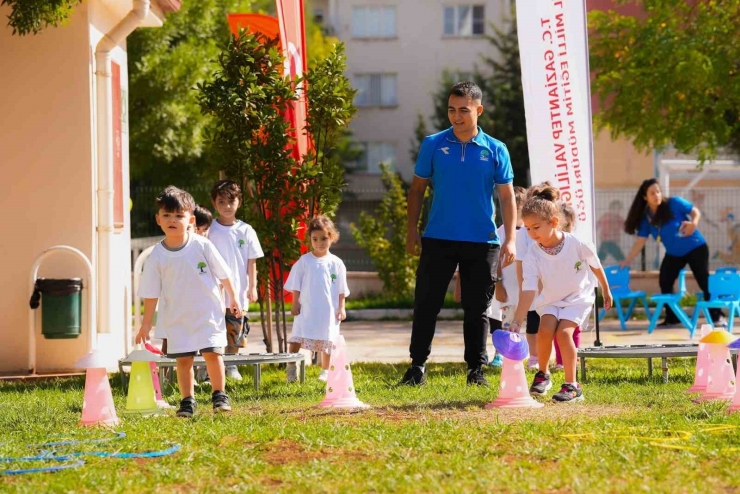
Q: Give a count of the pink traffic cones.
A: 7